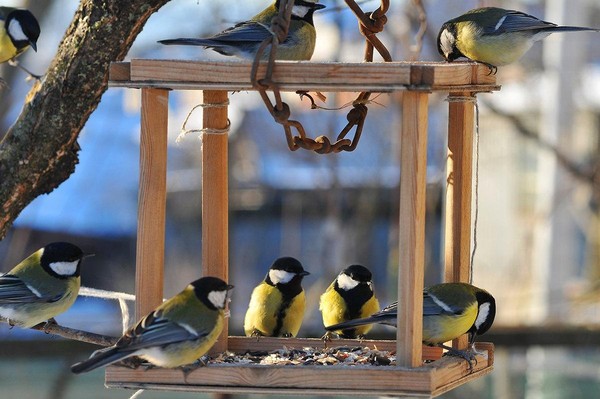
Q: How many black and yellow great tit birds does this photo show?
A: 8